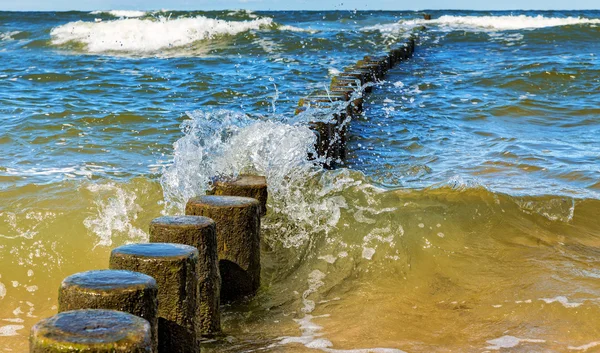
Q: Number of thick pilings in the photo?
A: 6